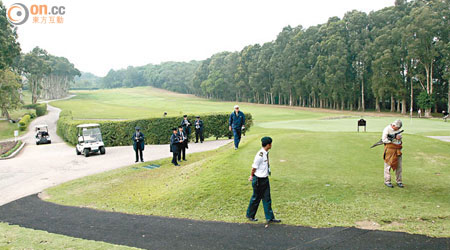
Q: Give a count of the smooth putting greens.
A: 1